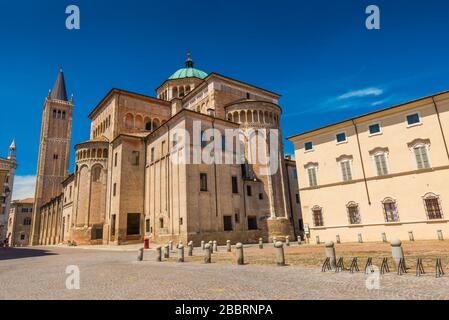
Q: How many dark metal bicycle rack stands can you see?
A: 8